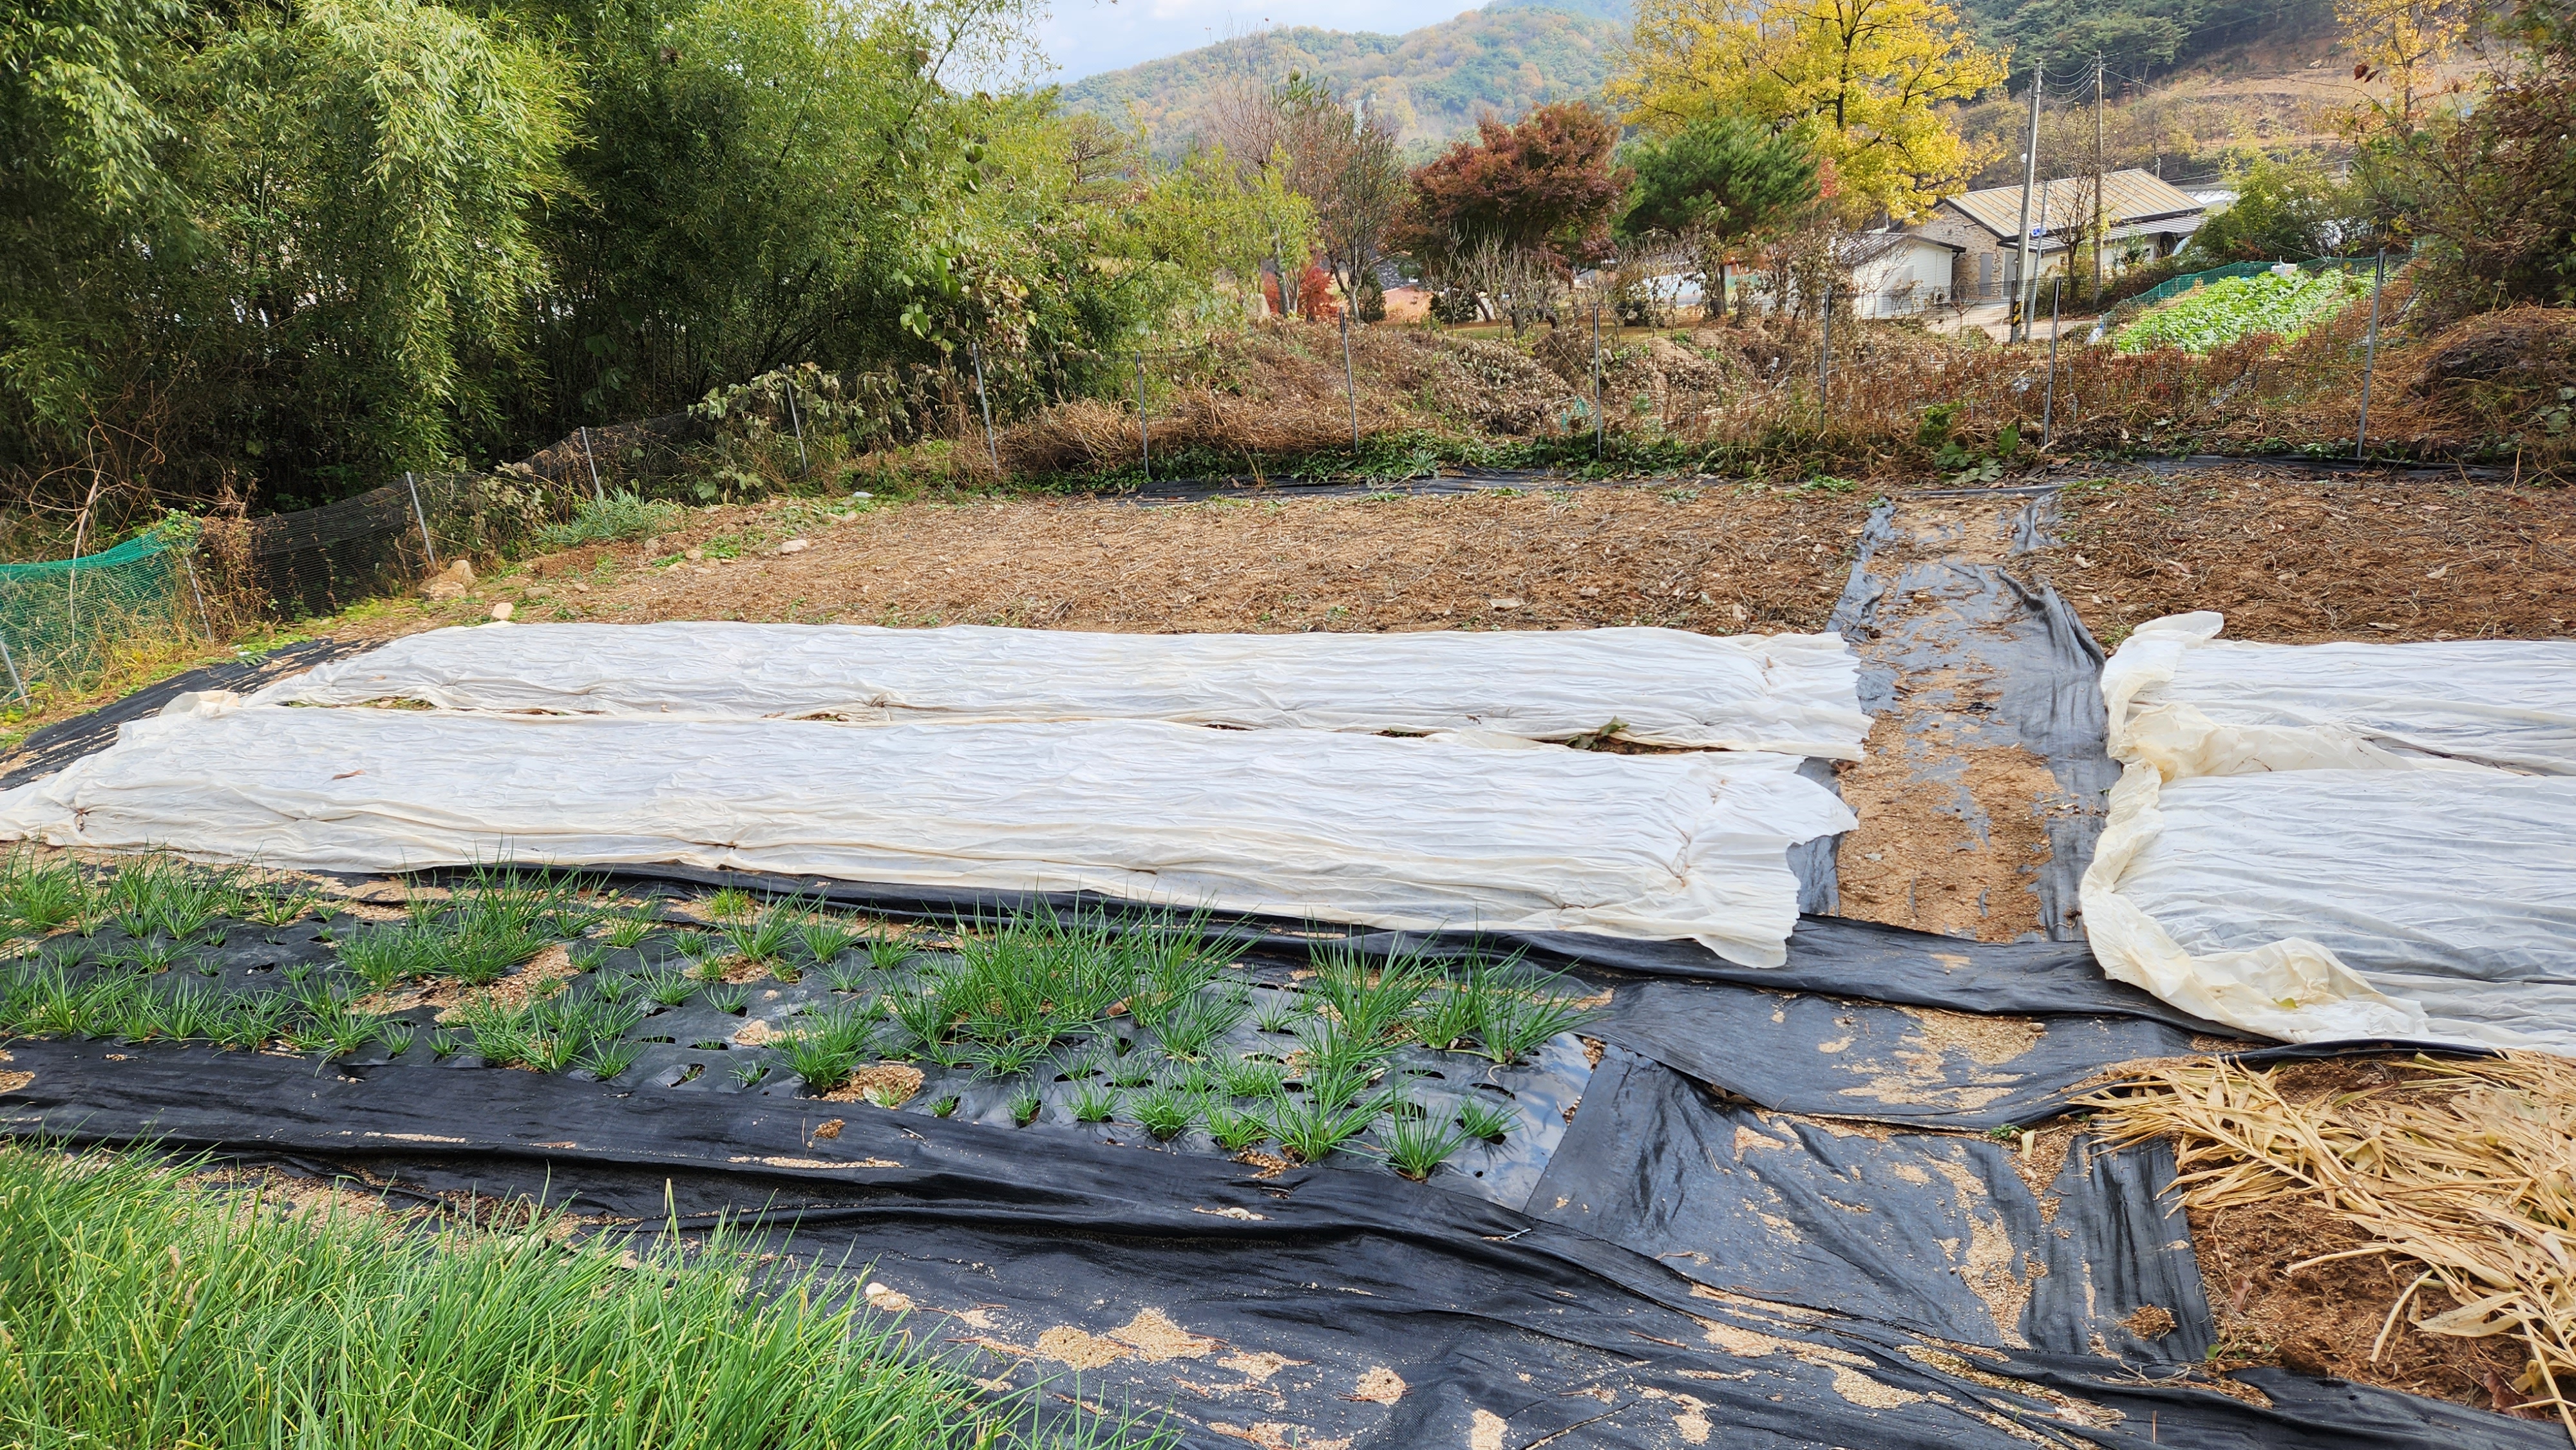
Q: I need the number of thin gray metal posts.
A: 12